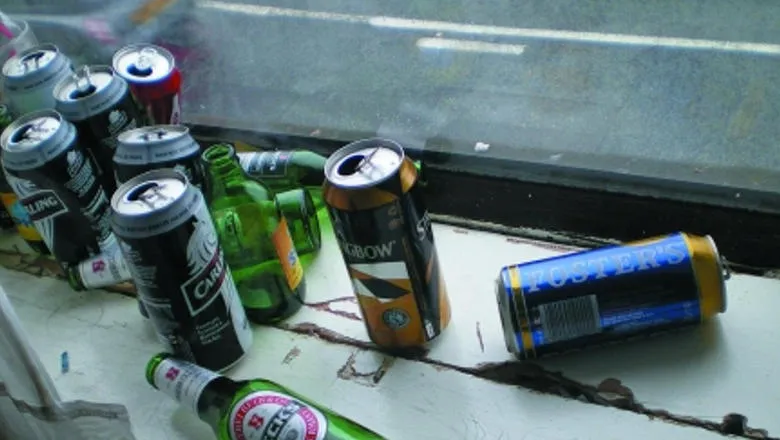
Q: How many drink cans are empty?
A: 8